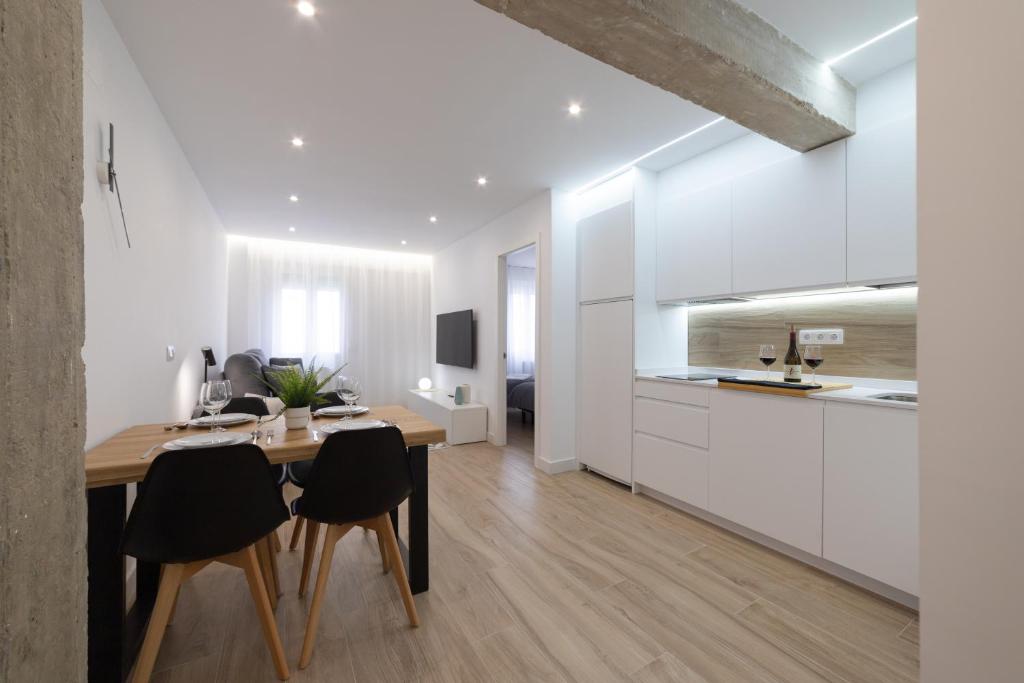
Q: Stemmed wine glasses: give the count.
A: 6